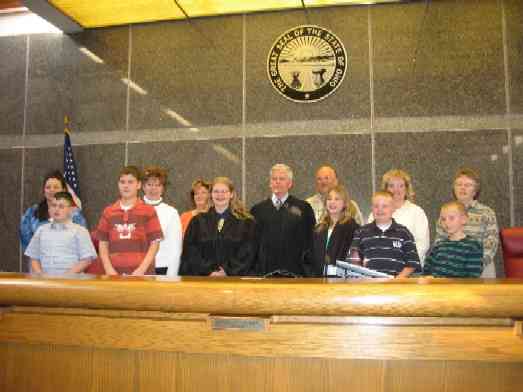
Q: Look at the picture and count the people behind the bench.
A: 13